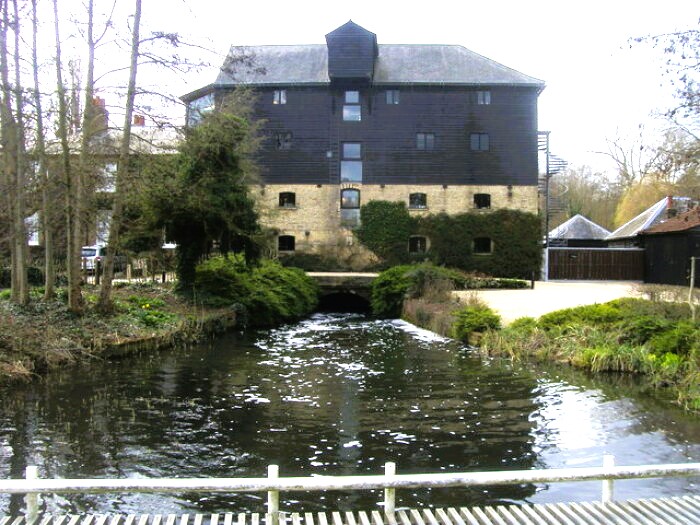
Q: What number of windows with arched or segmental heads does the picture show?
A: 7